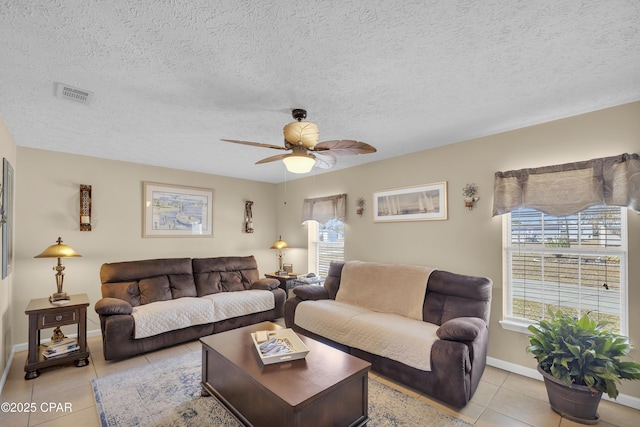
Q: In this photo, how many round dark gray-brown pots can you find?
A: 1